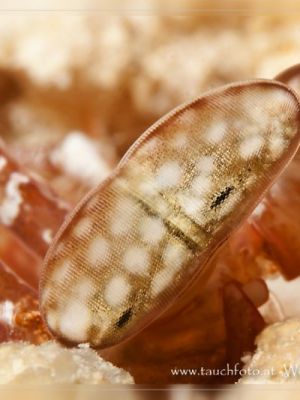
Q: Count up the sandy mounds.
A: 2